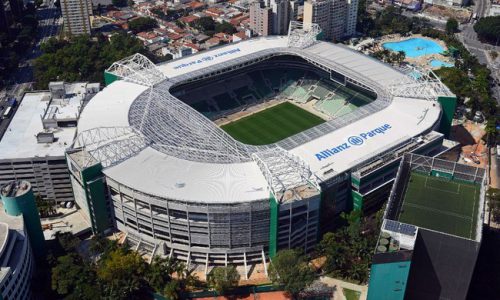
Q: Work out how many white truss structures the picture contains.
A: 5